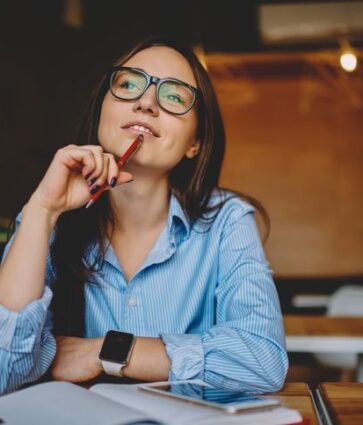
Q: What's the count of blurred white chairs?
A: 1